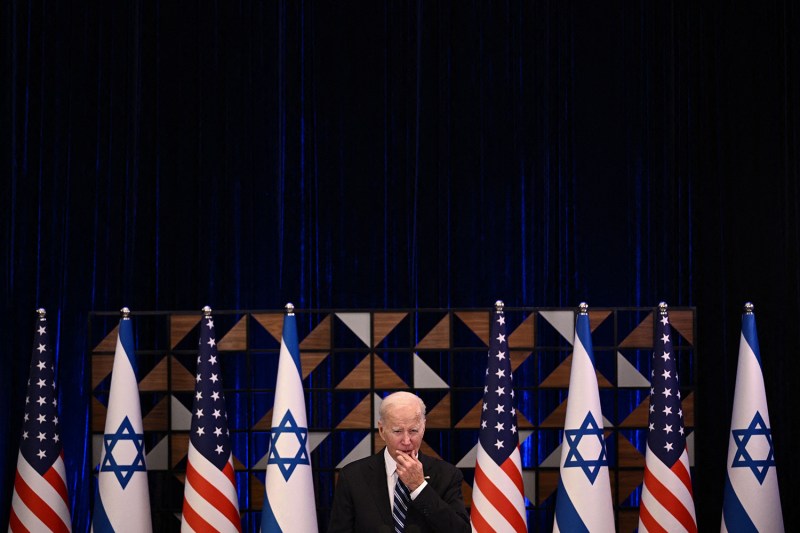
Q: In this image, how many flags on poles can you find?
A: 8